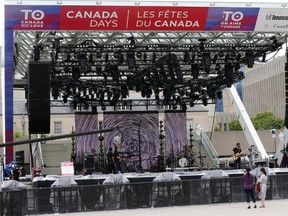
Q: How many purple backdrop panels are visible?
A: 3